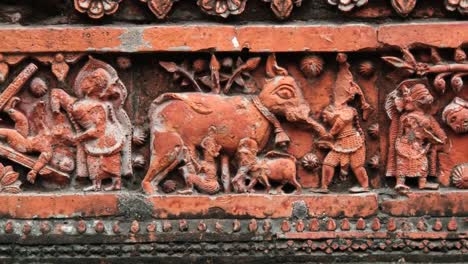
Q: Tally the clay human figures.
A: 6